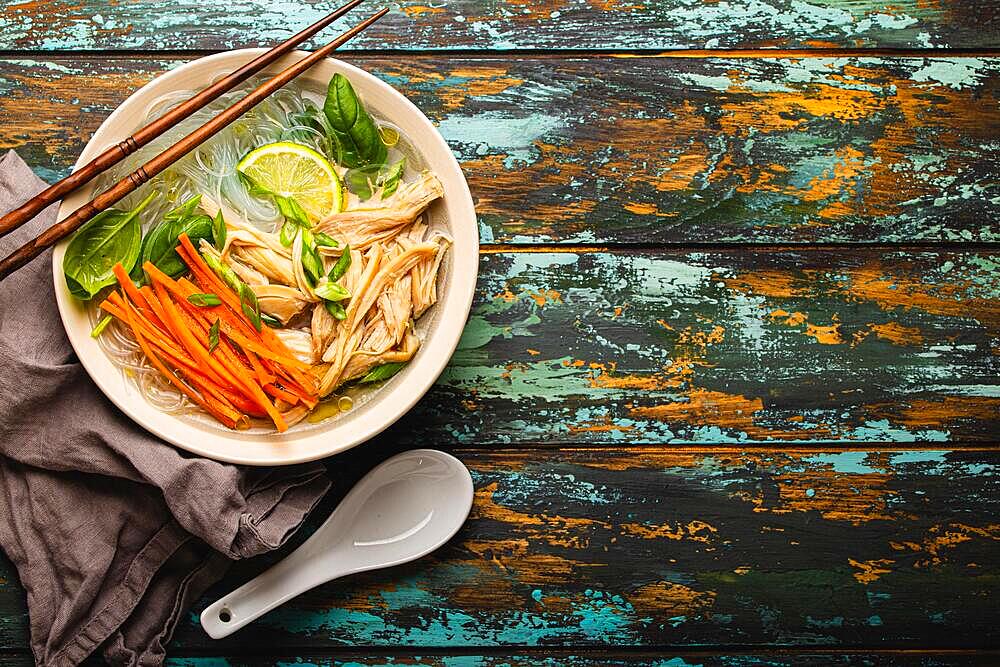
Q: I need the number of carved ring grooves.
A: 6